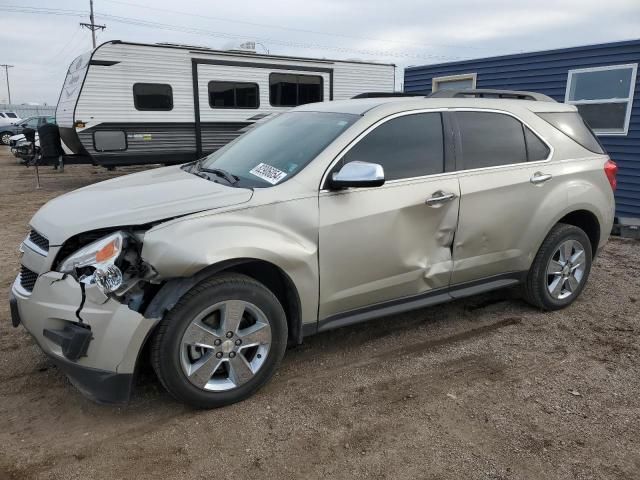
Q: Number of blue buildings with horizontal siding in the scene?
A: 1